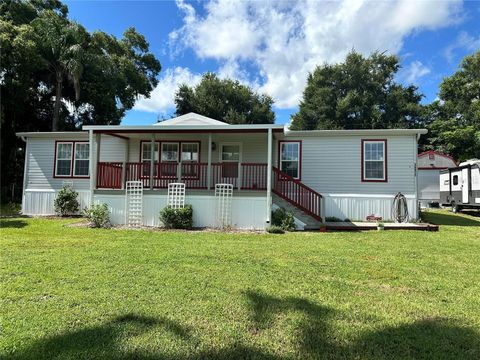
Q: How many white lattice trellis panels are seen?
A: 3